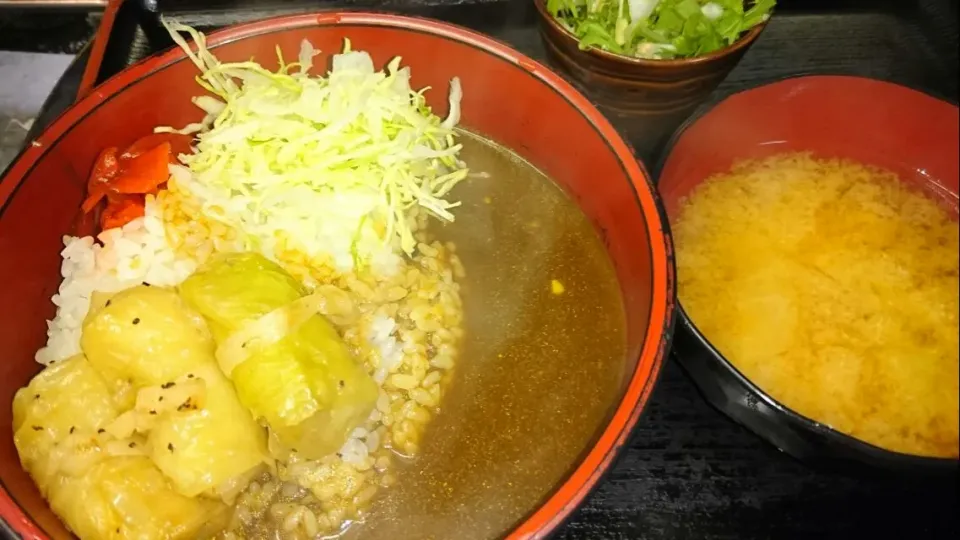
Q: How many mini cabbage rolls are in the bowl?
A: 6